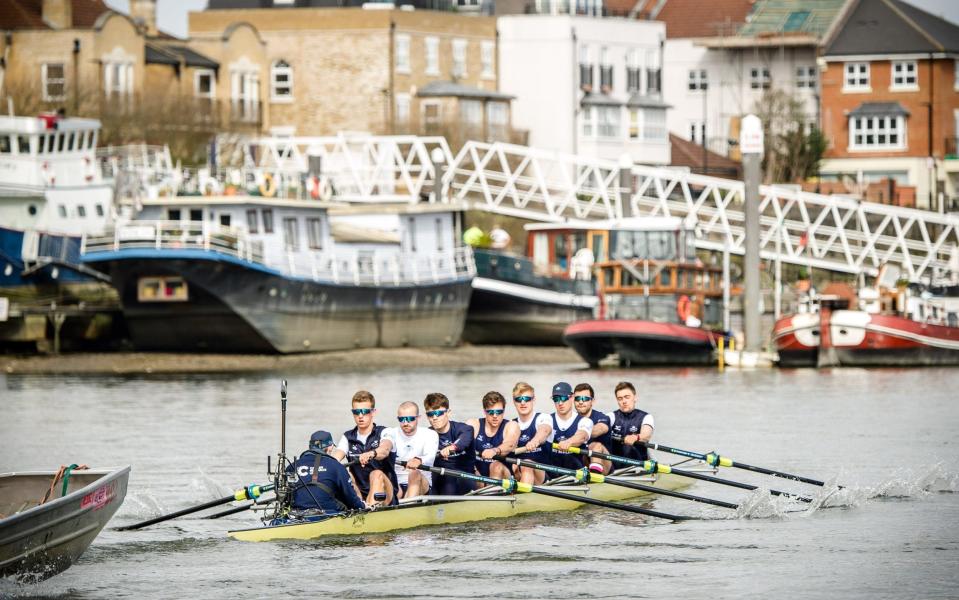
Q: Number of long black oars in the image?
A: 6